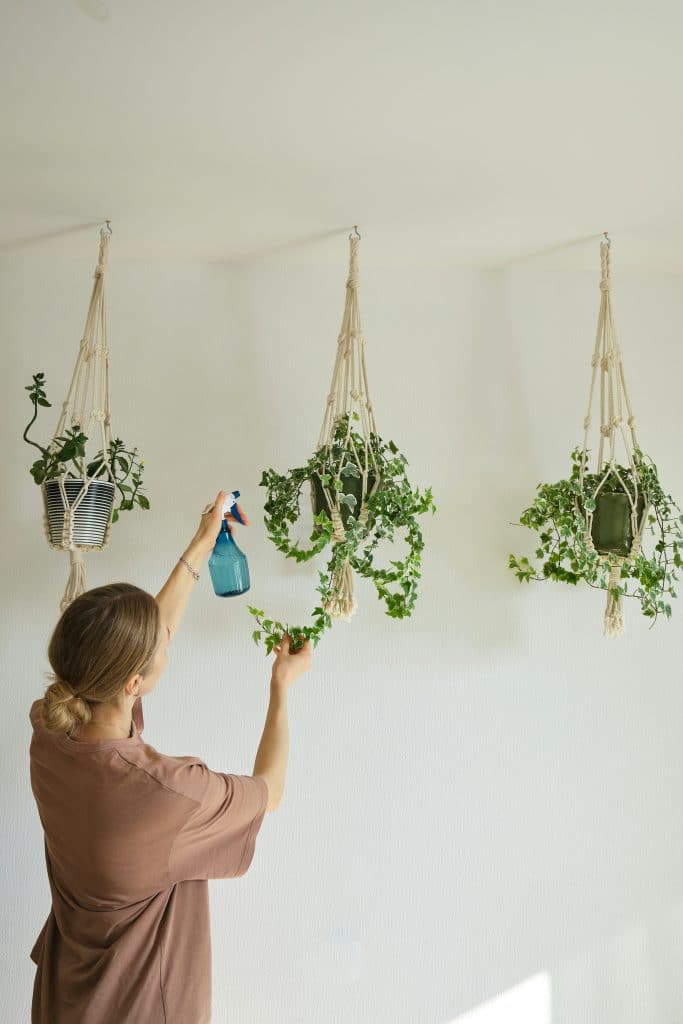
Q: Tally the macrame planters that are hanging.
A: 3